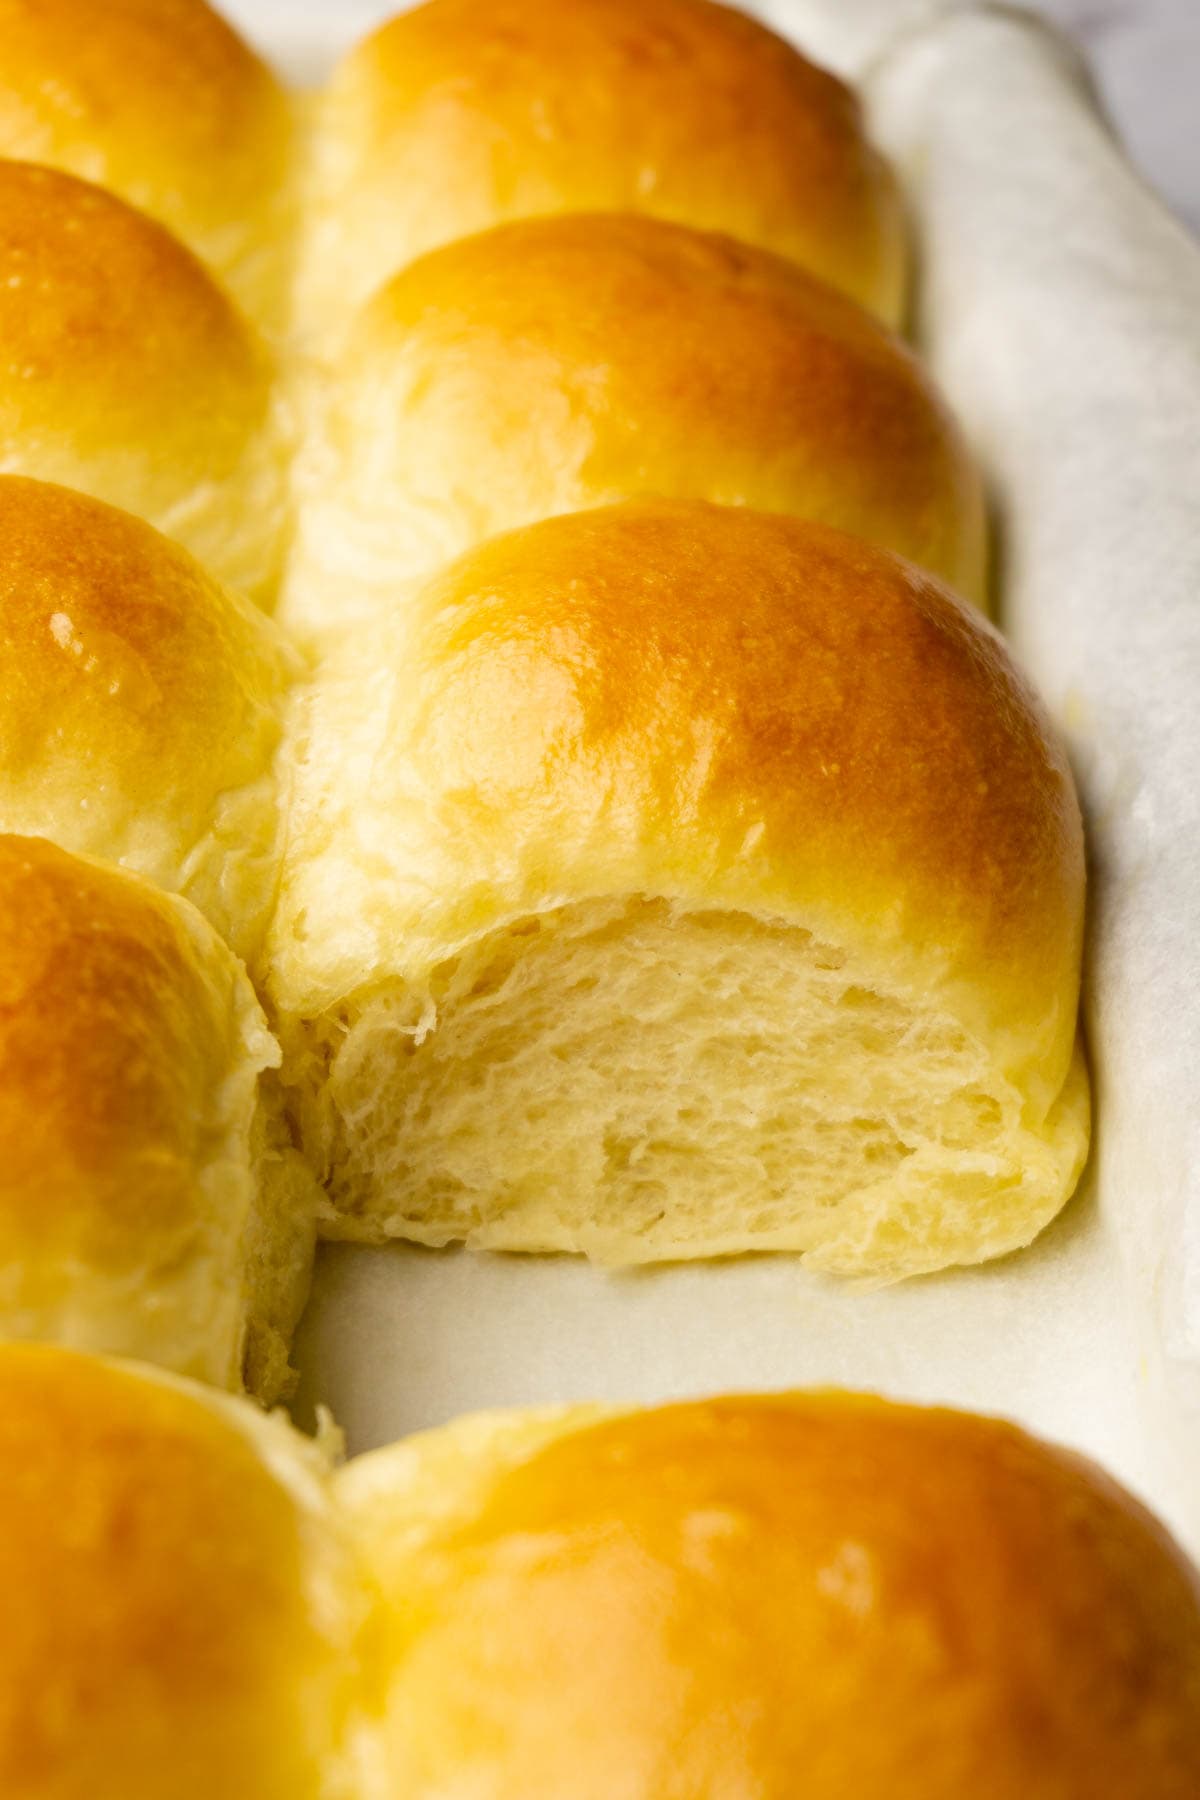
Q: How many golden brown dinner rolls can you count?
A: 9